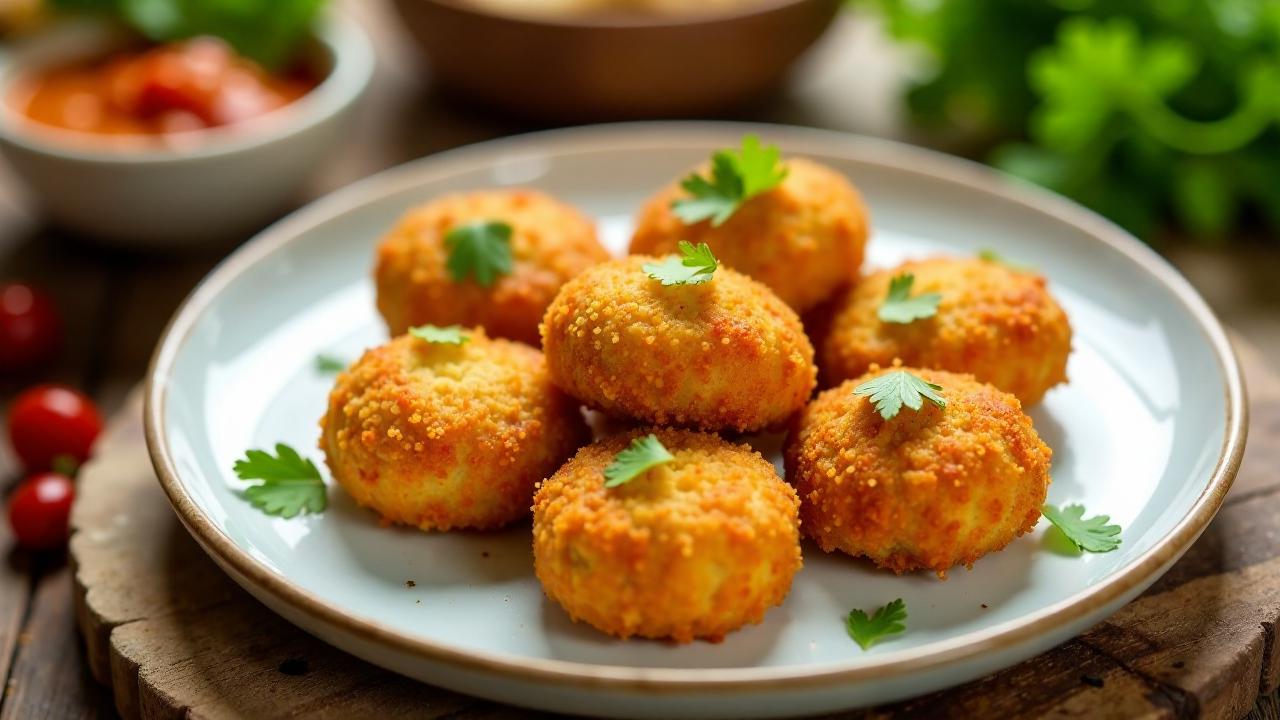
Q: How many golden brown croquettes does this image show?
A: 7